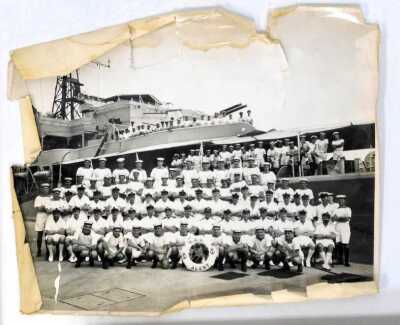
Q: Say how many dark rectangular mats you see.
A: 3